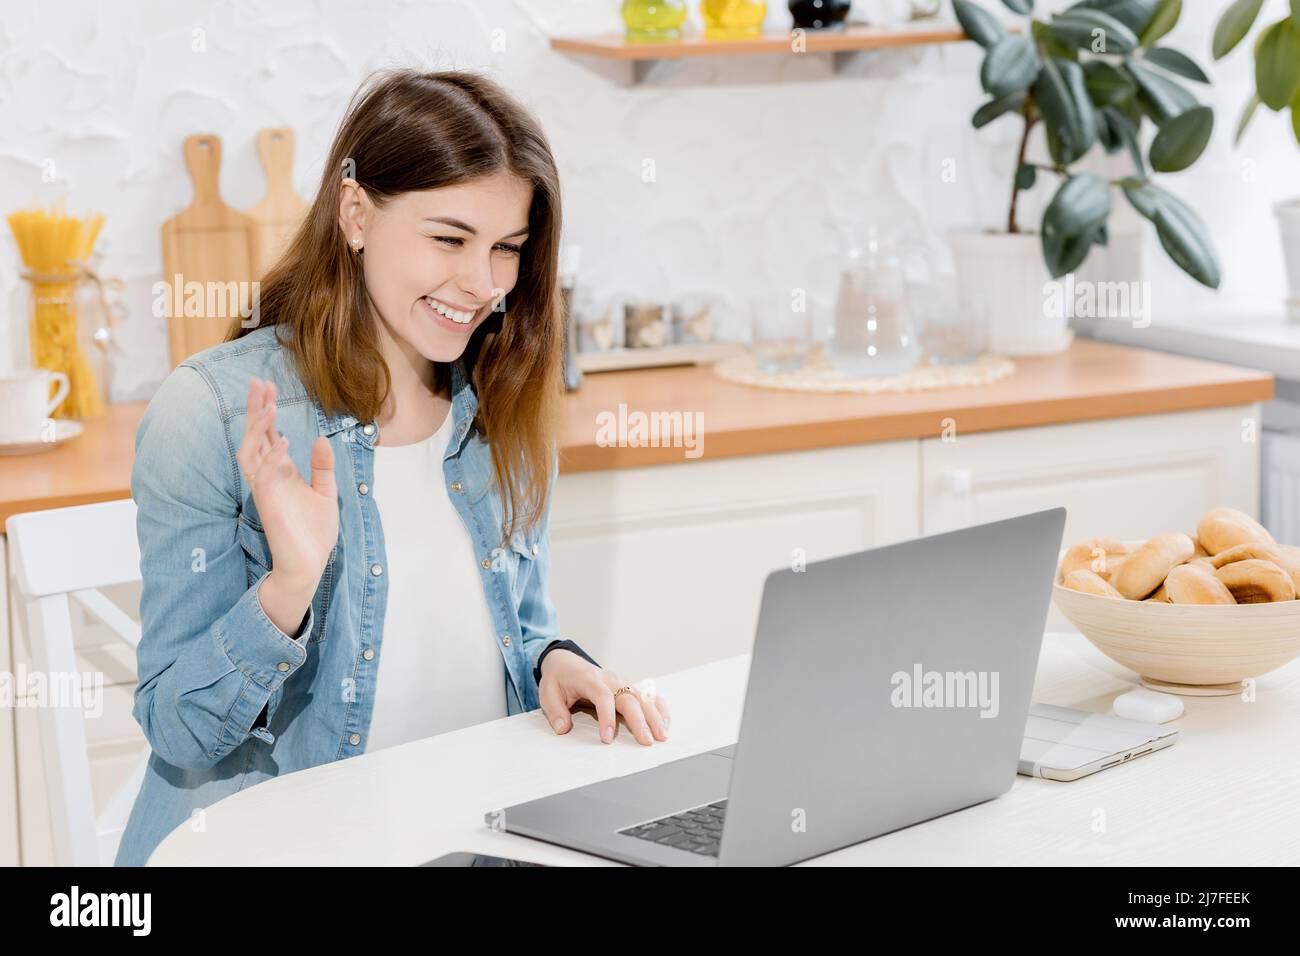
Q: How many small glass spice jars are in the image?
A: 3